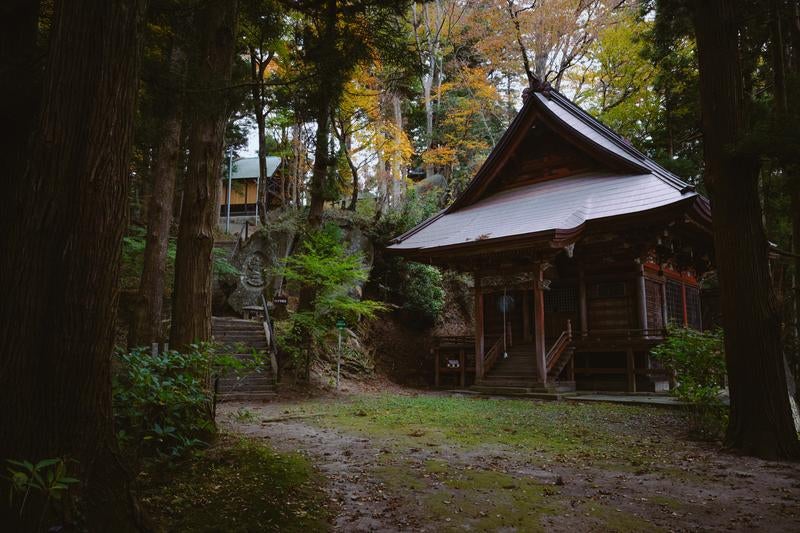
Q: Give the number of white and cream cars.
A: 0